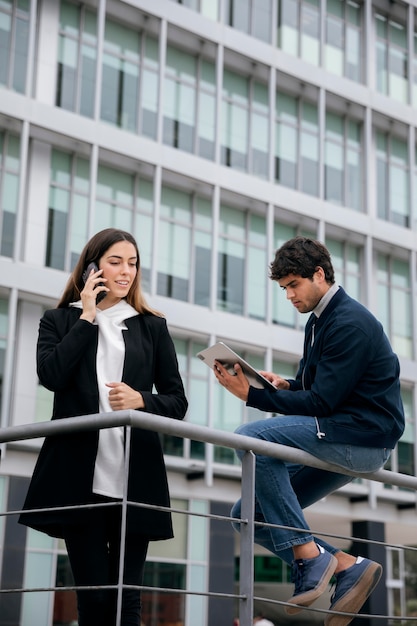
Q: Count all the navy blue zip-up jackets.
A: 1